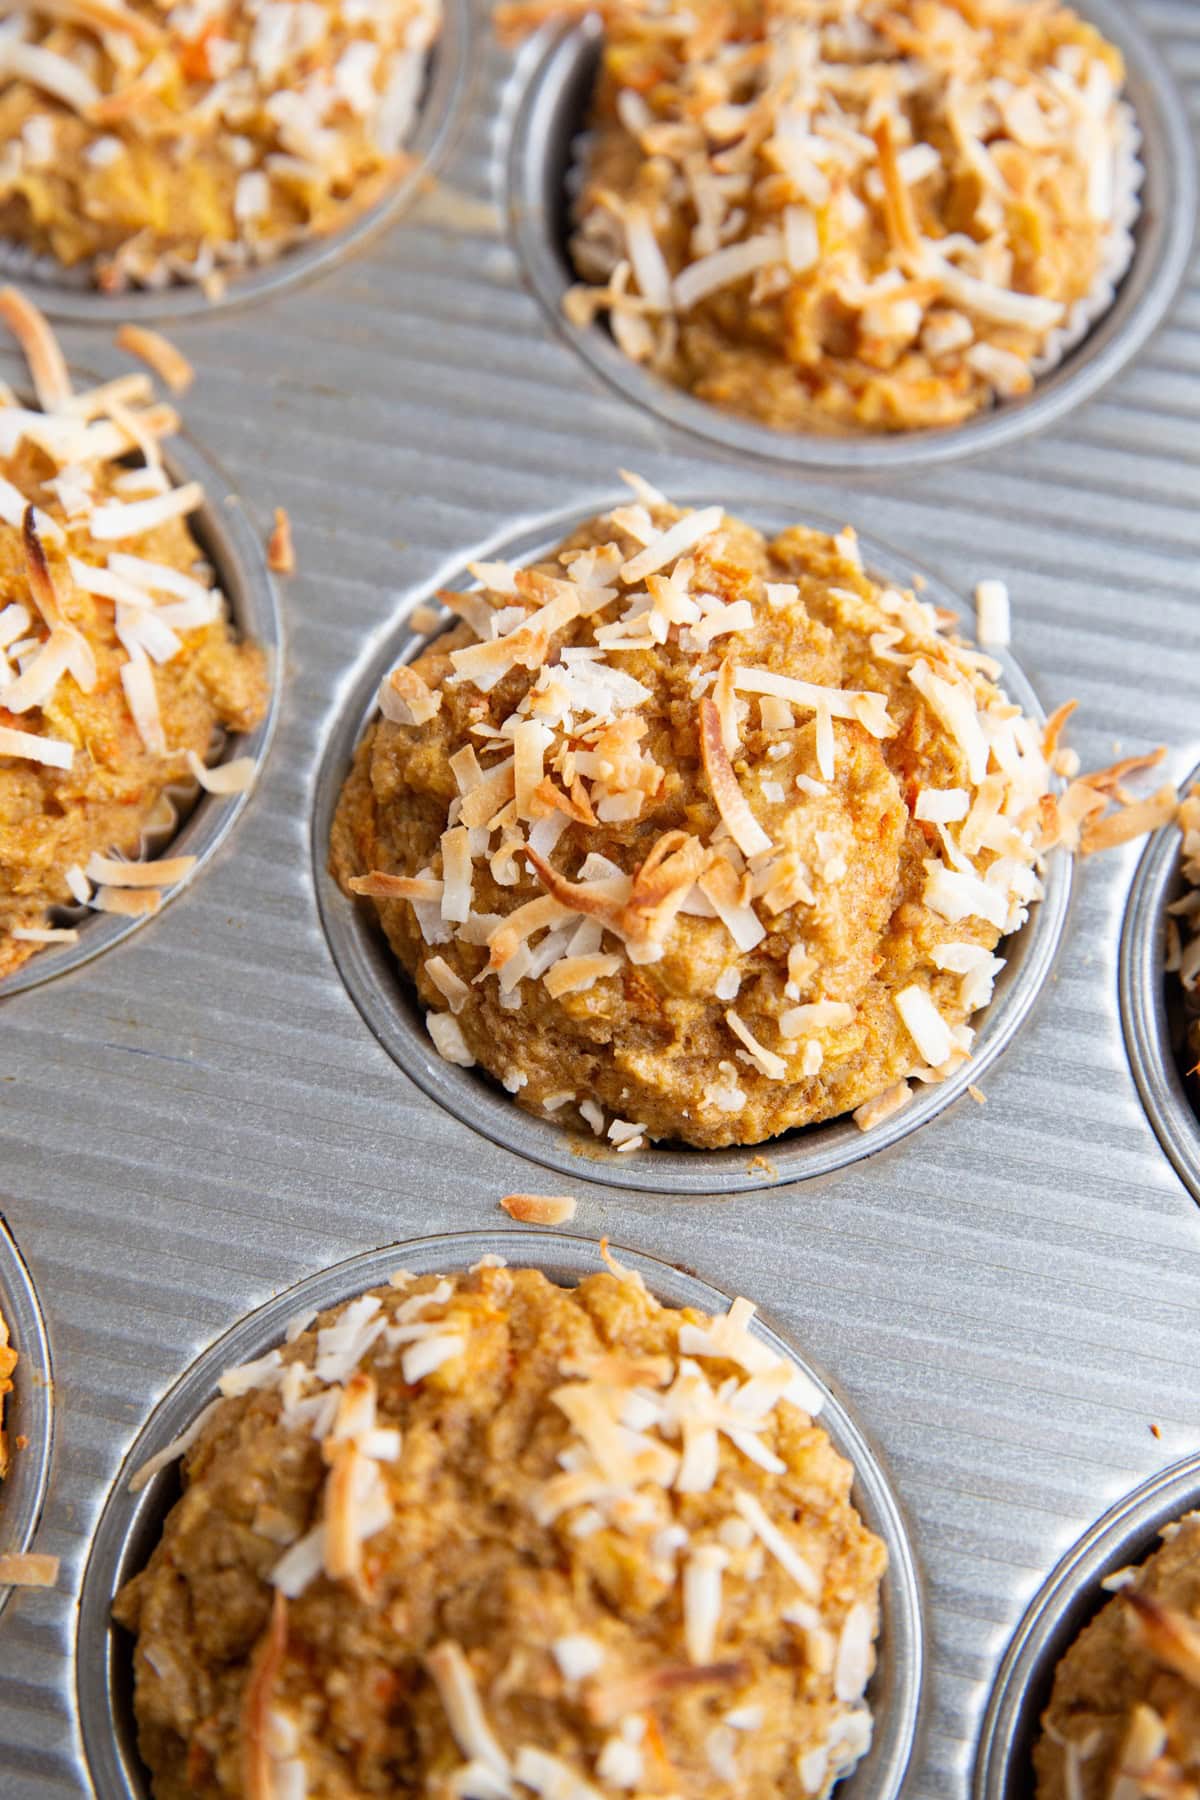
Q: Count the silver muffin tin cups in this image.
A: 8